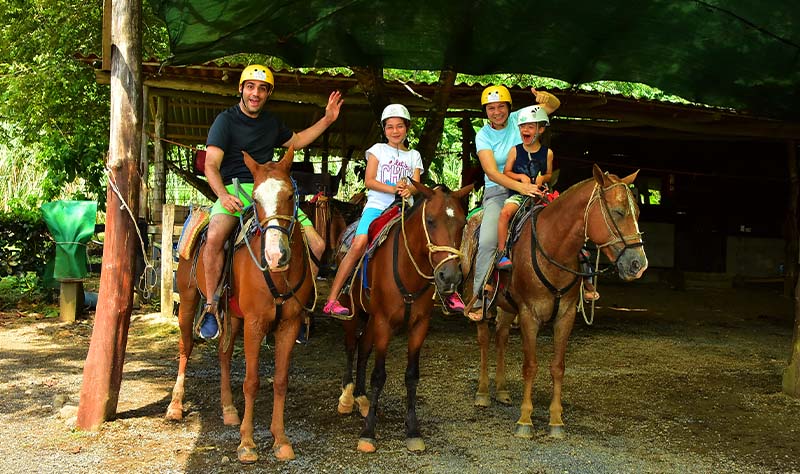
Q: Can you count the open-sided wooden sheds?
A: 1